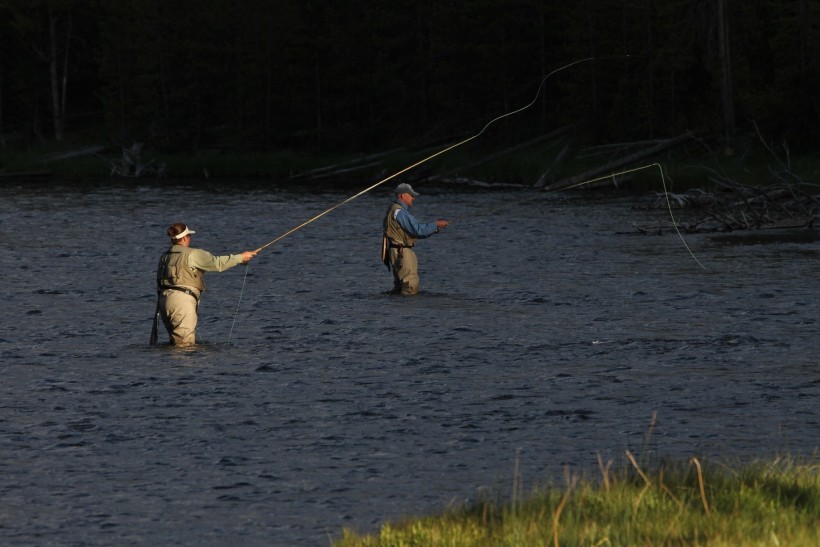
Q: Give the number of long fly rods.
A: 2